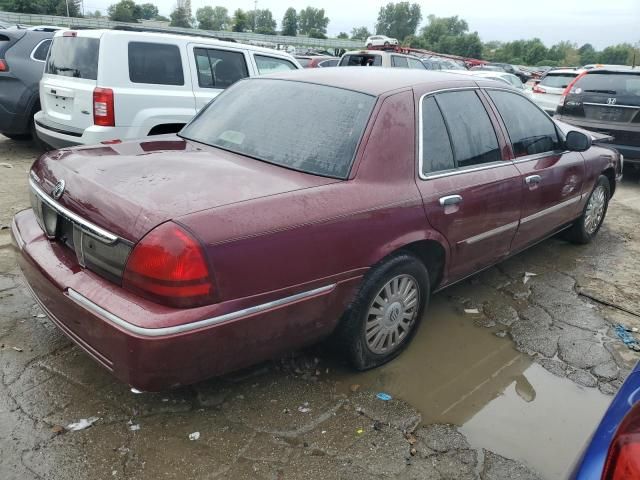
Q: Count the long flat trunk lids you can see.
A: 1